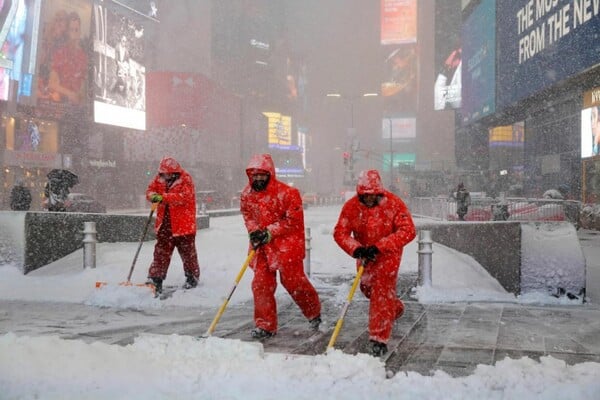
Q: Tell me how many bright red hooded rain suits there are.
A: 3